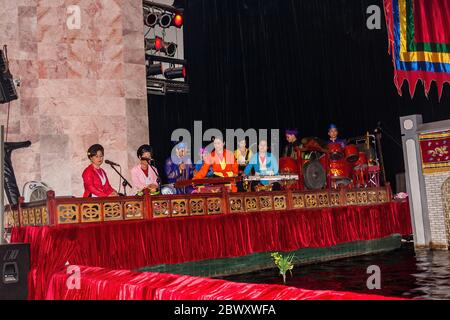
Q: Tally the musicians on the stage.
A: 9